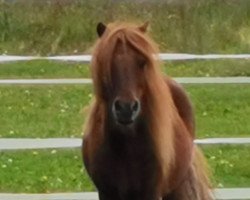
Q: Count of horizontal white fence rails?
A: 4